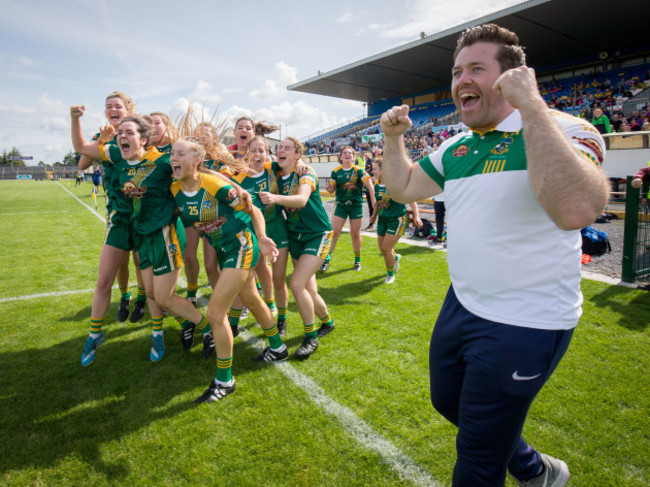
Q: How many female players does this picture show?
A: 10